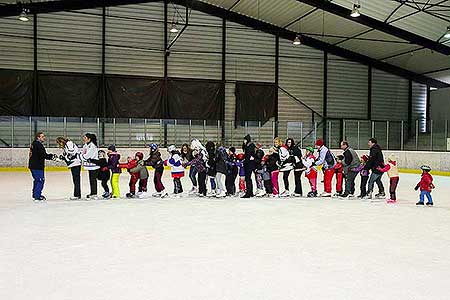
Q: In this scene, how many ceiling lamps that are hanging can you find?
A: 5